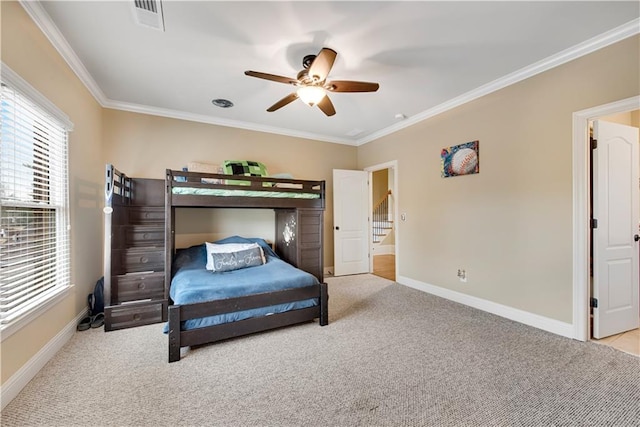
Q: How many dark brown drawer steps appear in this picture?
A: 5